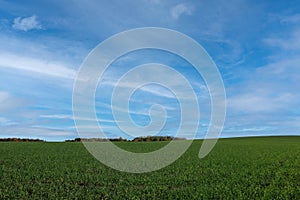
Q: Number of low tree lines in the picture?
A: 2